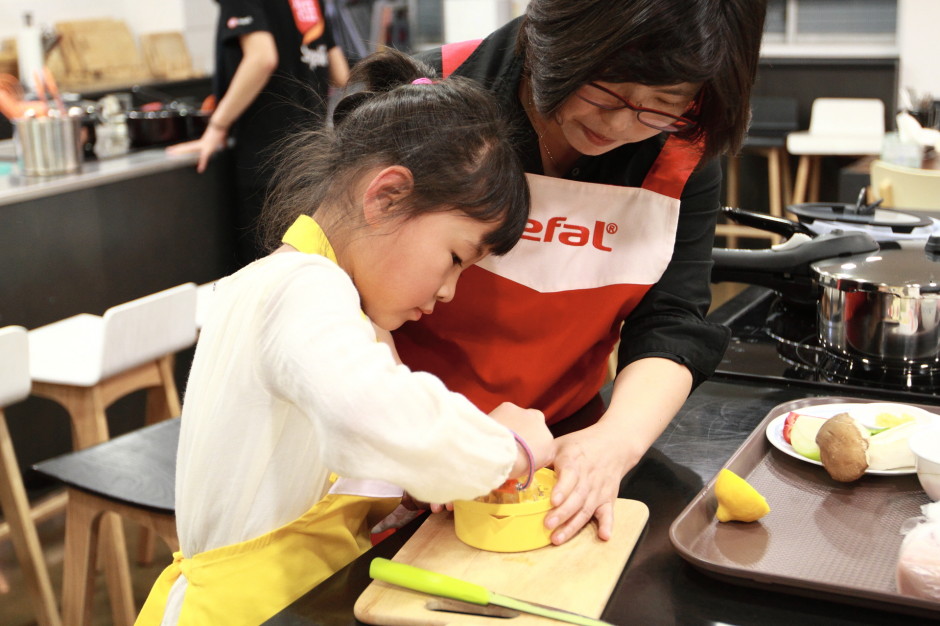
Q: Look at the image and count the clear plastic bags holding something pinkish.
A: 1